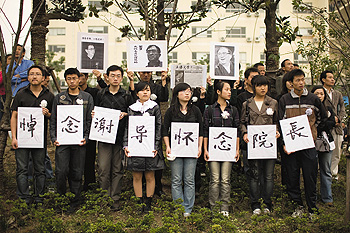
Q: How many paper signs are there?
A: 12